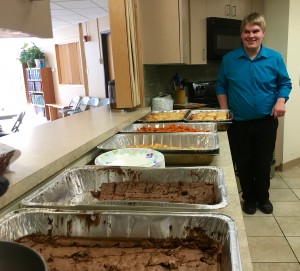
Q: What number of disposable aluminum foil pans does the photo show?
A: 6